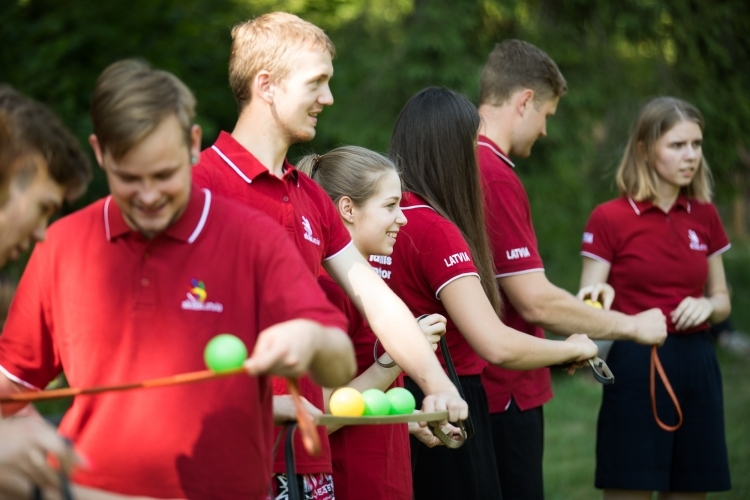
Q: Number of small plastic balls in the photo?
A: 5